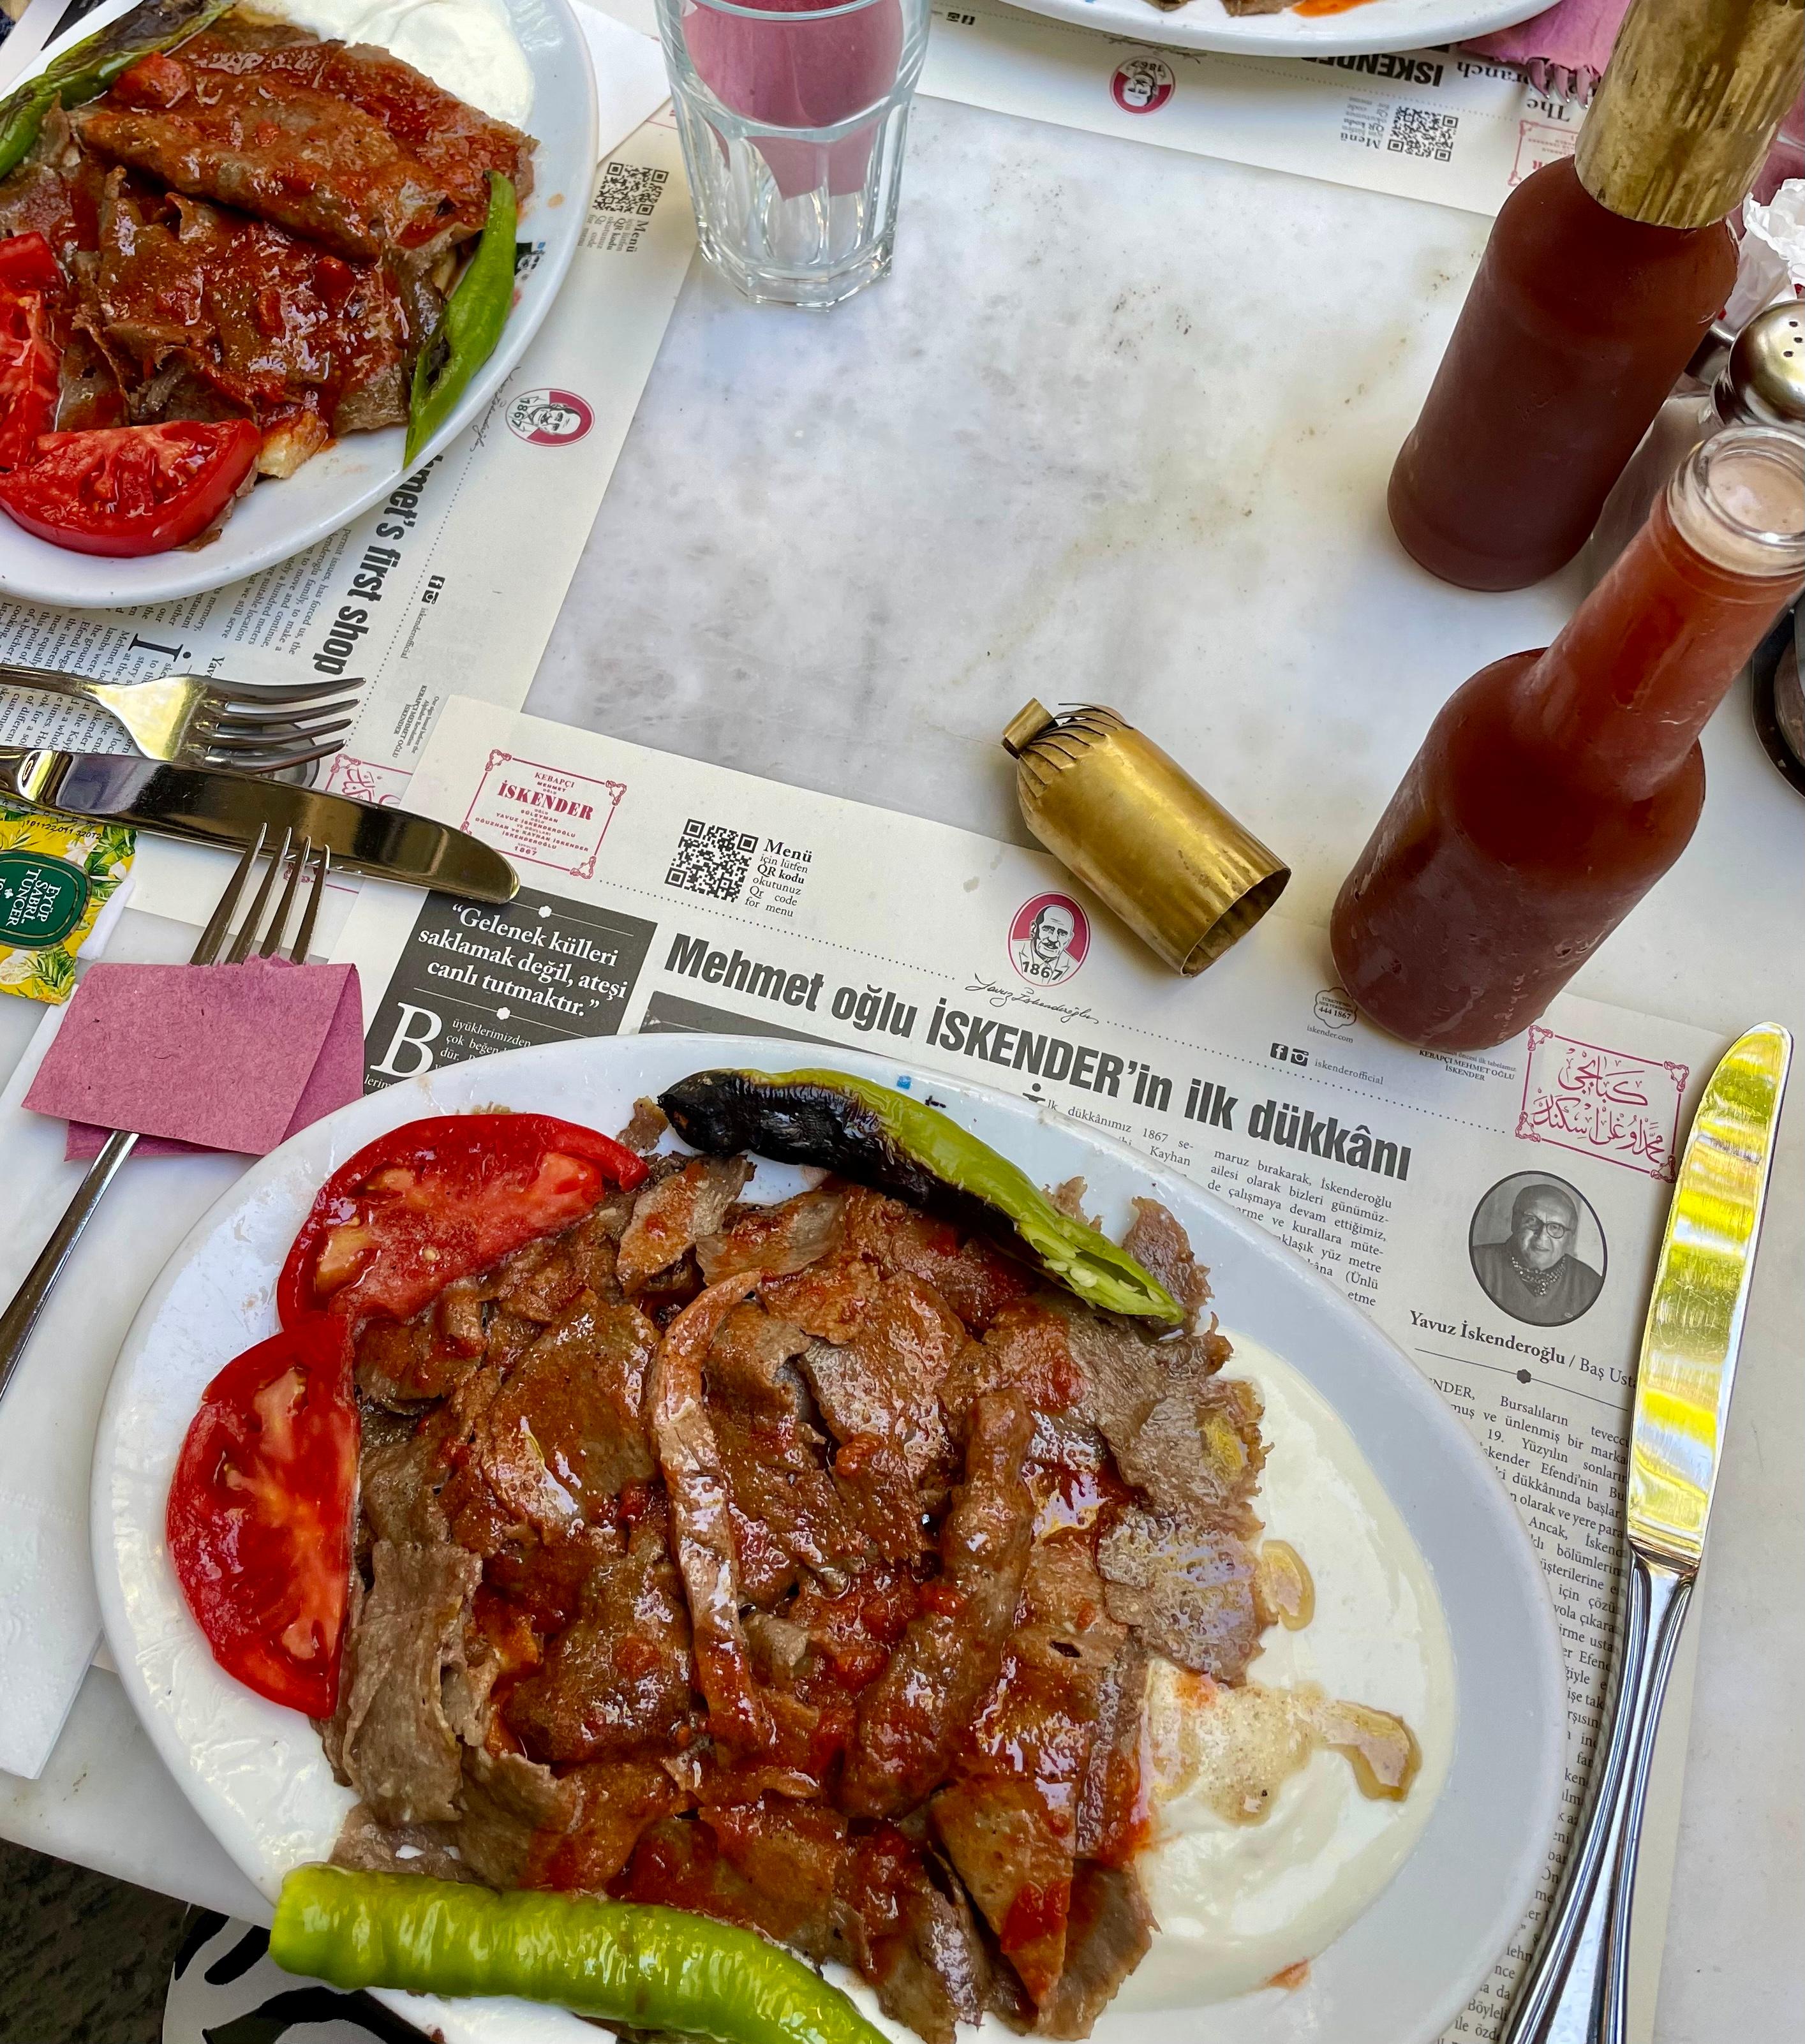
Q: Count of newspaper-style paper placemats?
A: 3